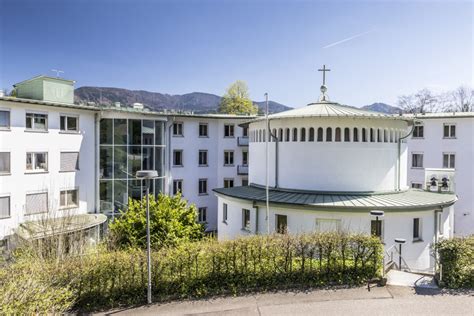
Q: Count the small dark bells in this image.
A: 2